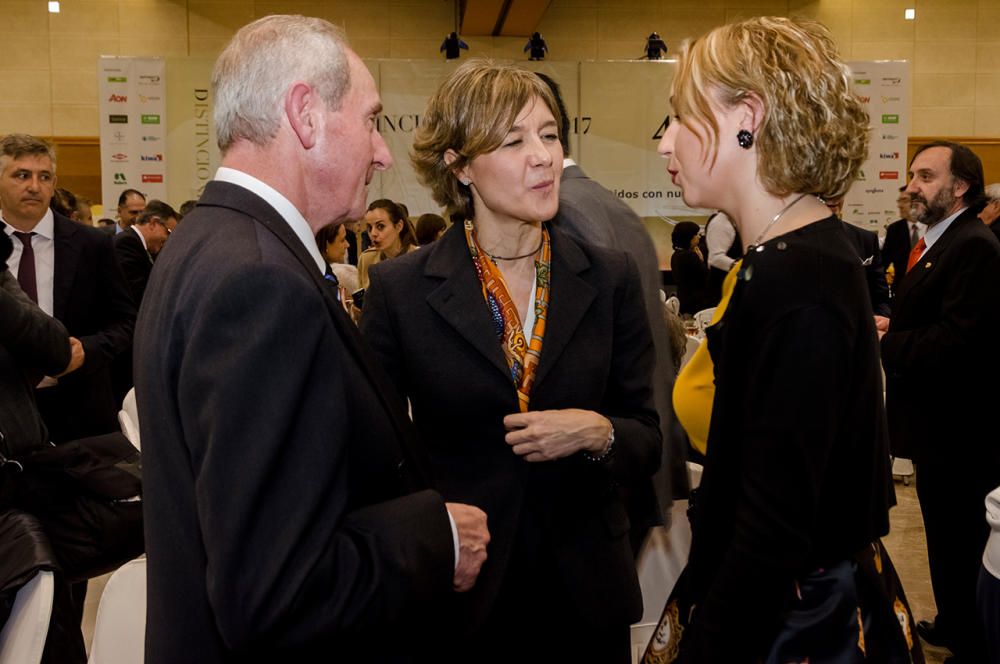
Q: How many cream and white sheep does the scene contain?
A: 0